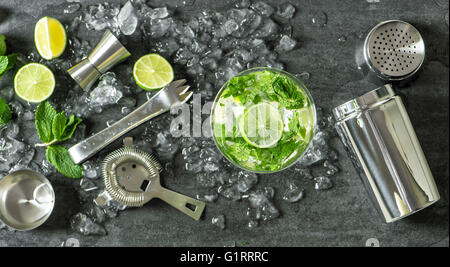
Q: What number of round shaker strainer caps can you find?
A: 1